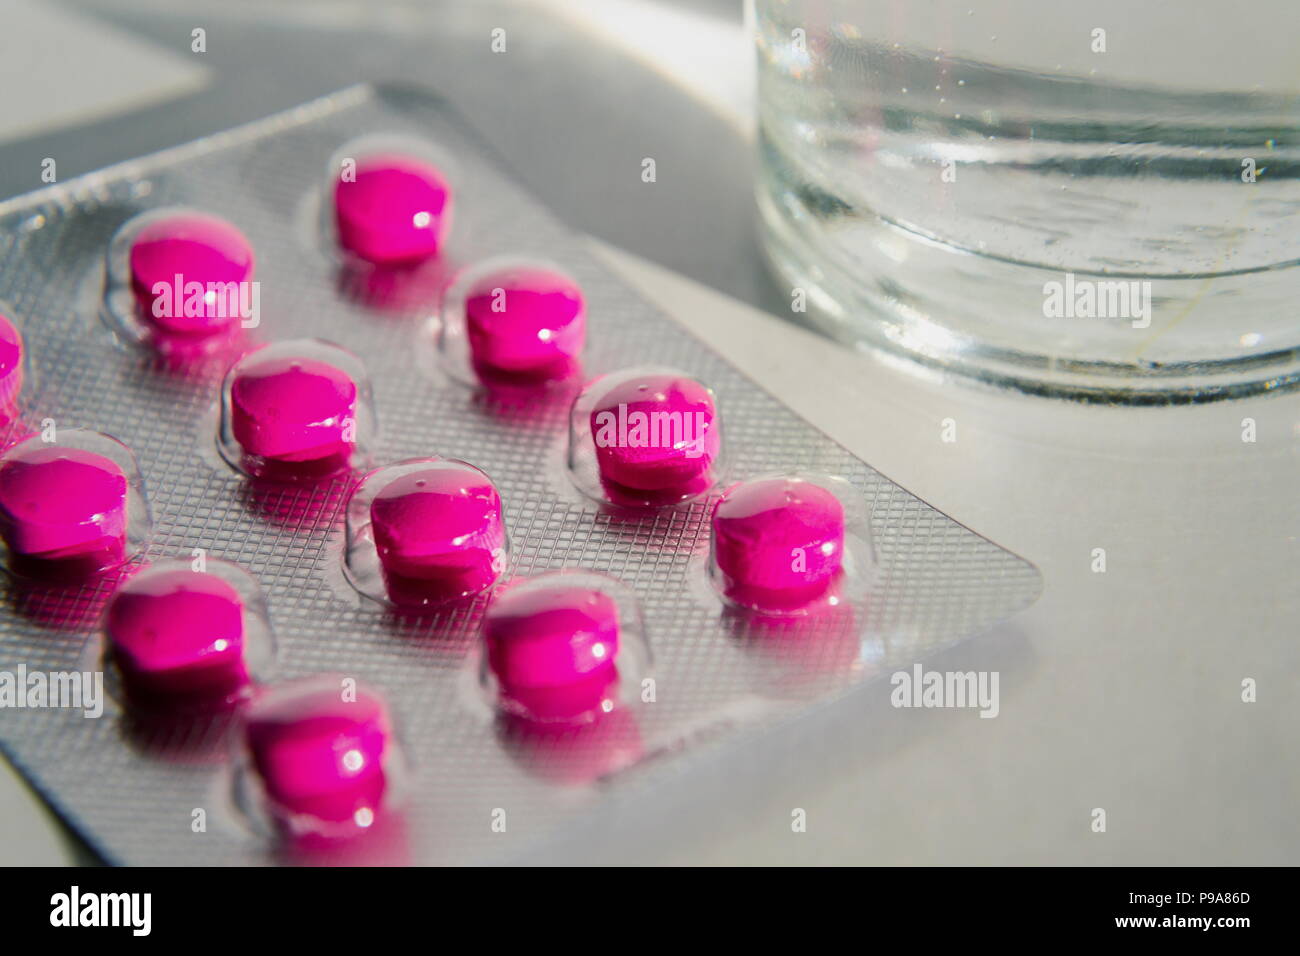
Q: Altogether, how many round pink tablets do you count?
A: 12